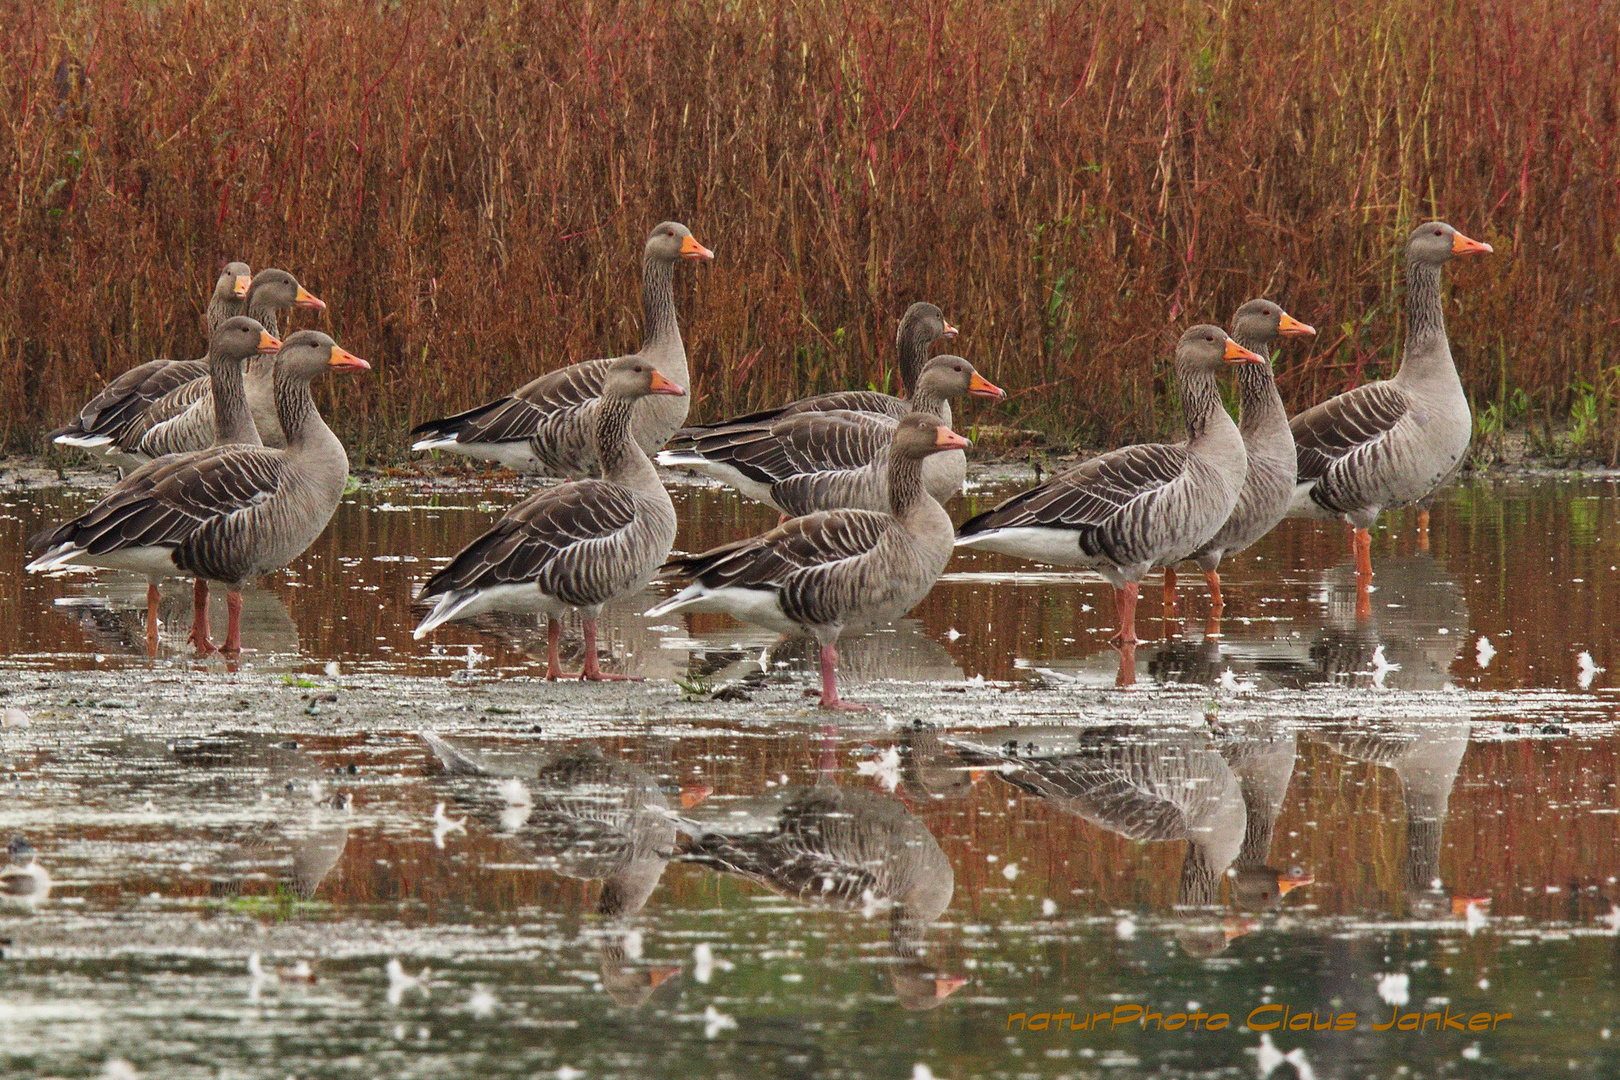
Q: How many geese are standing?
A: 12